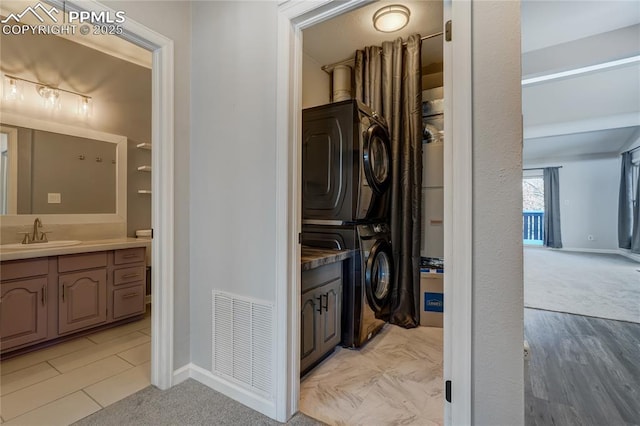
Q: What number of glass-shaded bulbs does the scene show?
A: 3